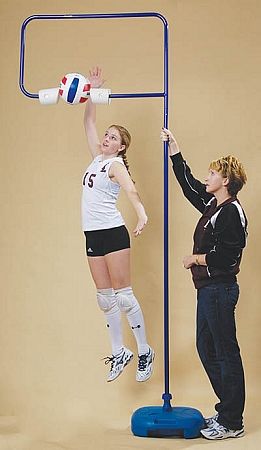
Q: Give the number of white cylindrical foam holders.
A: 2